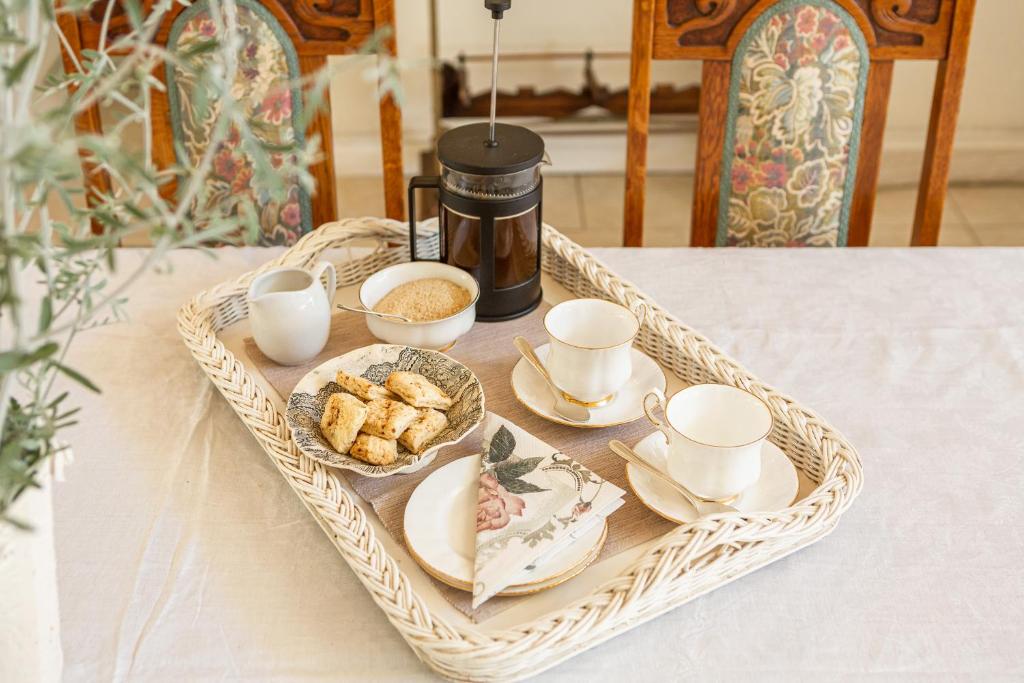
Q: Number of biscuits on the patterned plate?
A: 6